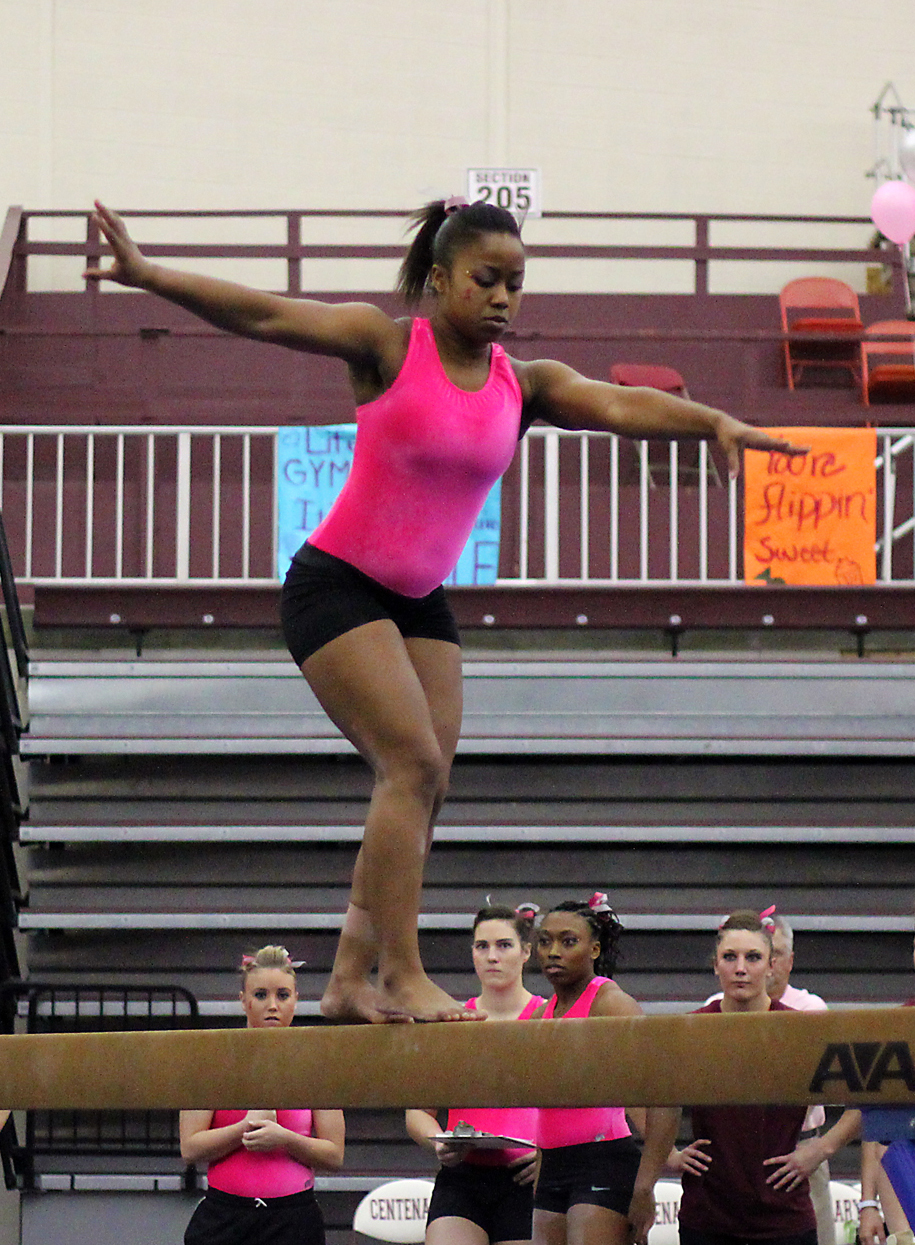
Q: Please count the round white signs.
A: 3